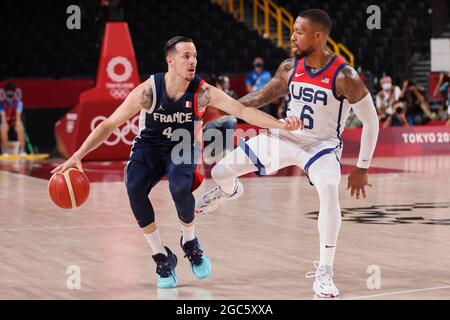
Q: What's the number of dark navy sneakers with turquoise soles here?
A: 2